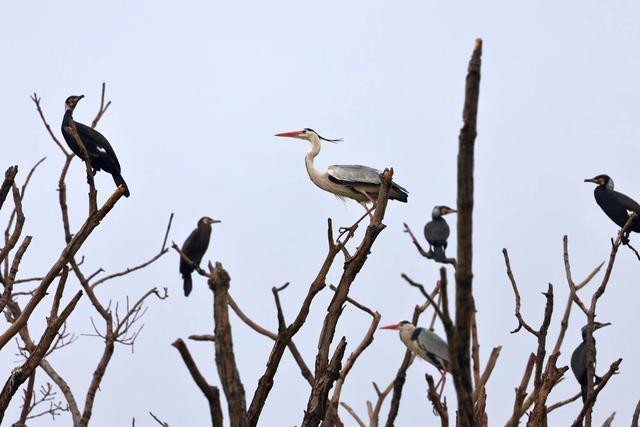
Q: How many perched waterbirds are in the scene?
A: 7